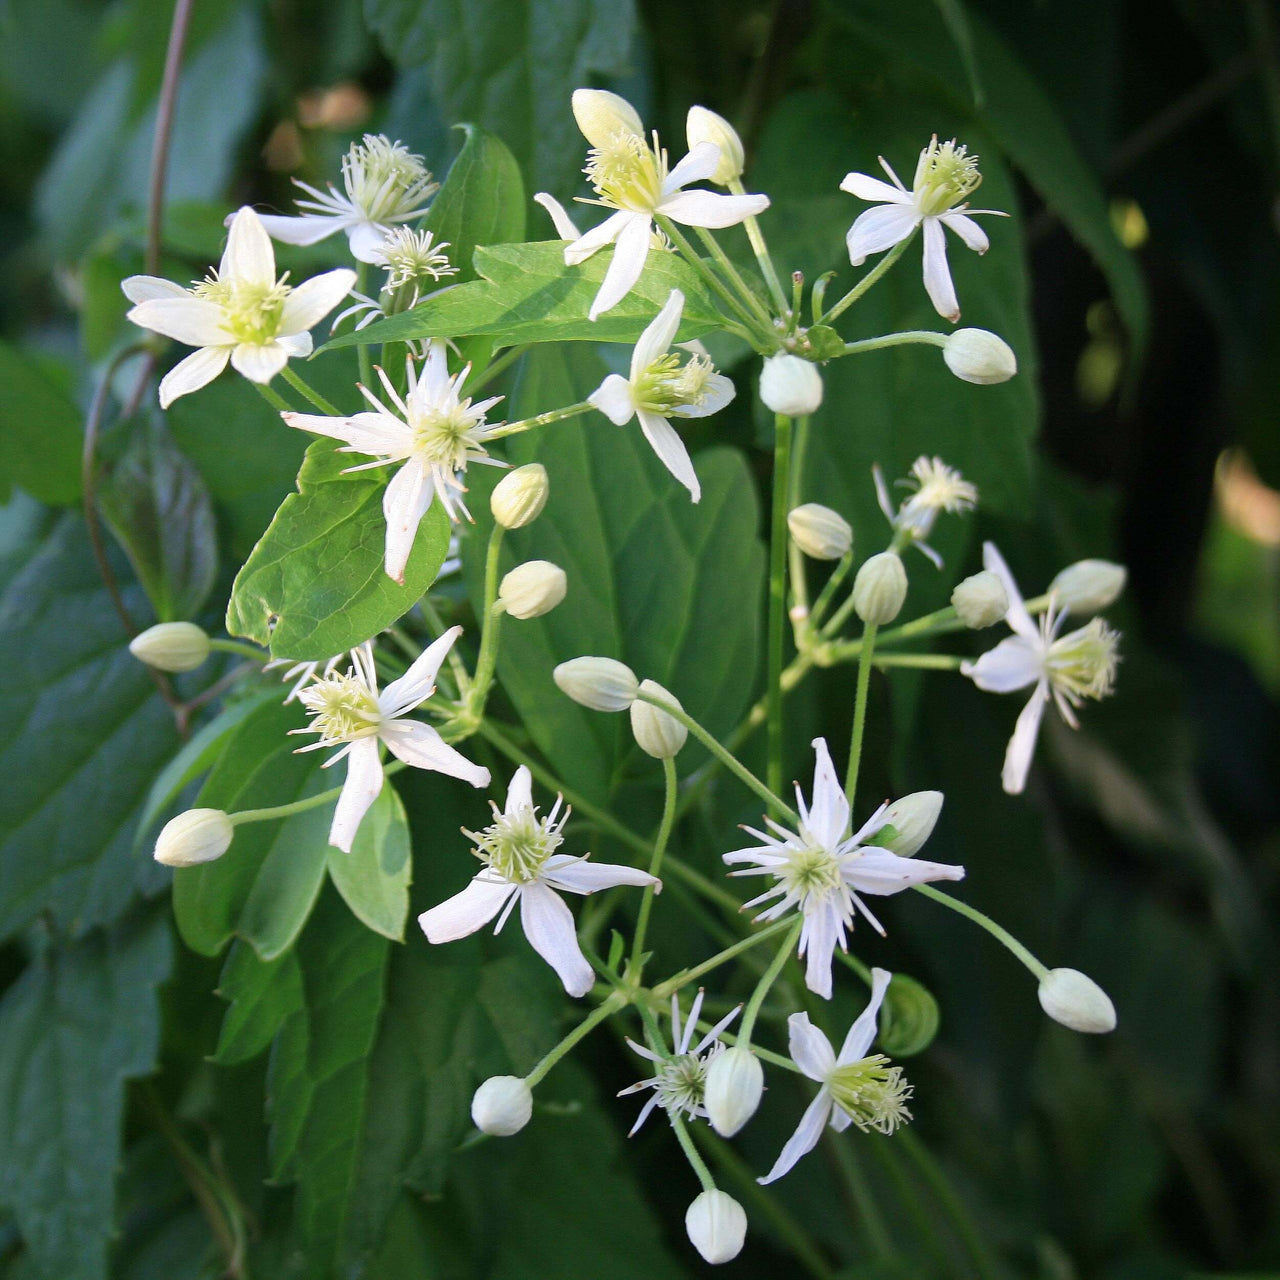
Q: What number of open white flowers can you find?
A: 14